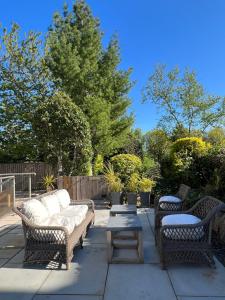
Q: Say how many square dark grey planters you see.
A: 3